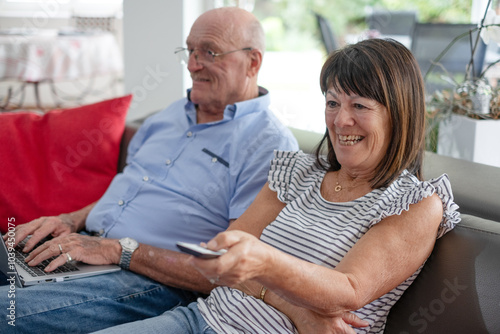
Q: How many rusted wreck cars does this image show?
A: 0